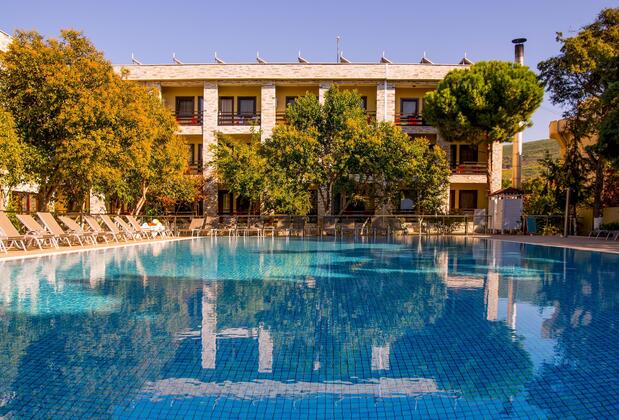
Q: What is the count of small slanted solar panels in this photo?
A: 9